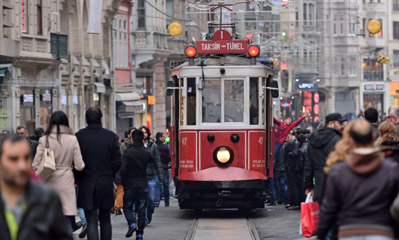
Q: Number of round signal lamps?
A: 2